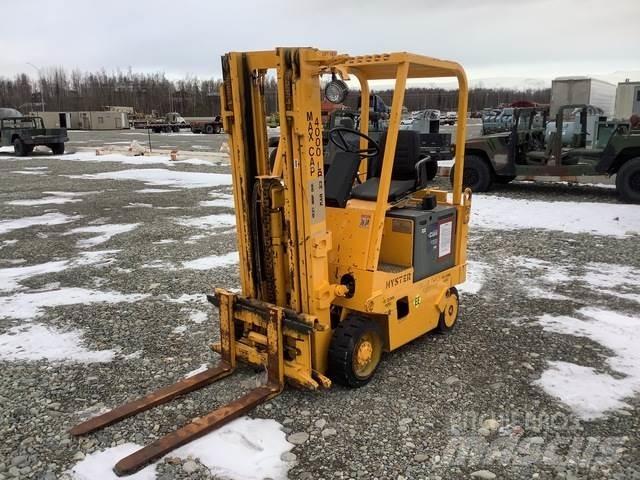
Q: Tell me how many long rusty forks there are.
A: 2